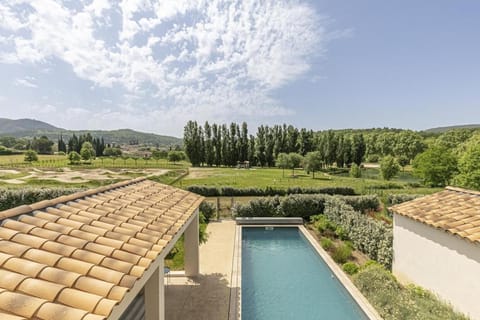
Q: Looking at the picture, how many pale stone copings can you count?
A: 1